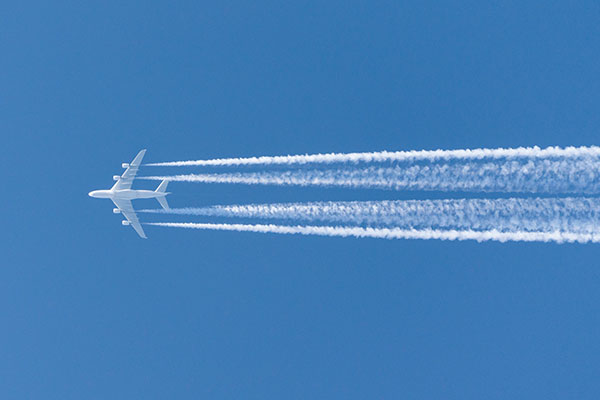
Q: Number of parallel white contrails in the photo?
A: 4